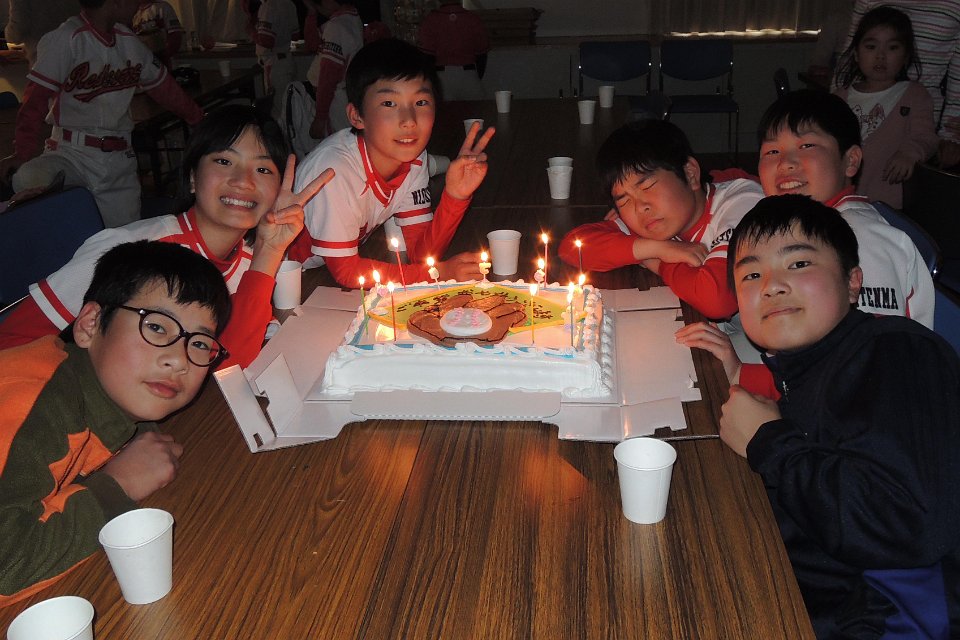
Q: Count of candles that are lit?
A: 13